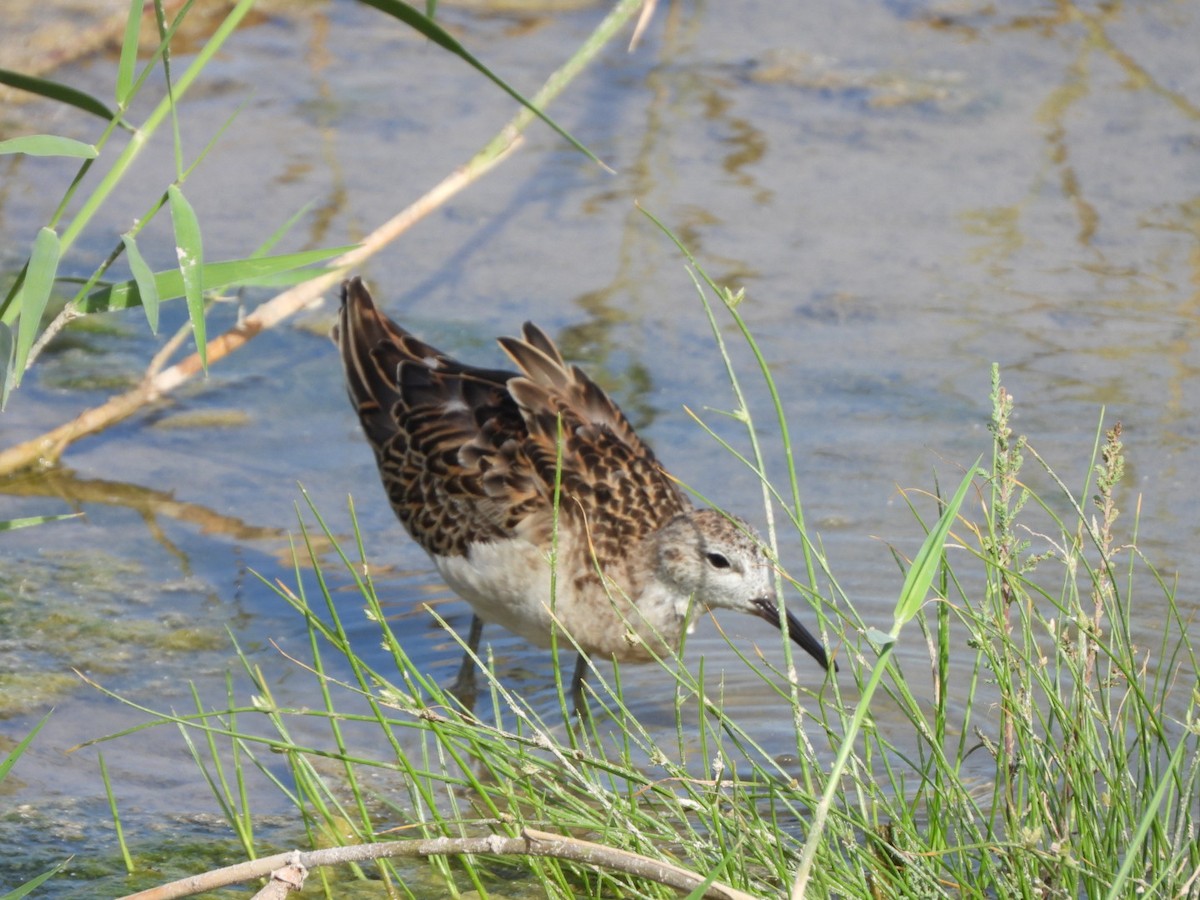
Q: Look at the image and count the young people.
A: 0